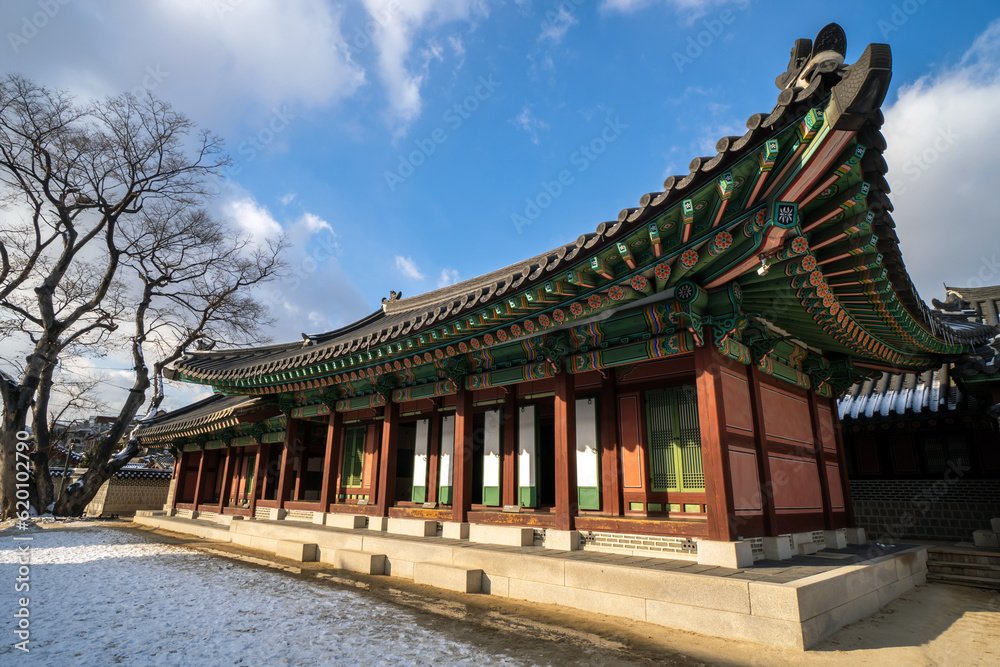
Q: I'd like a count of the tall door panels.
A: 5